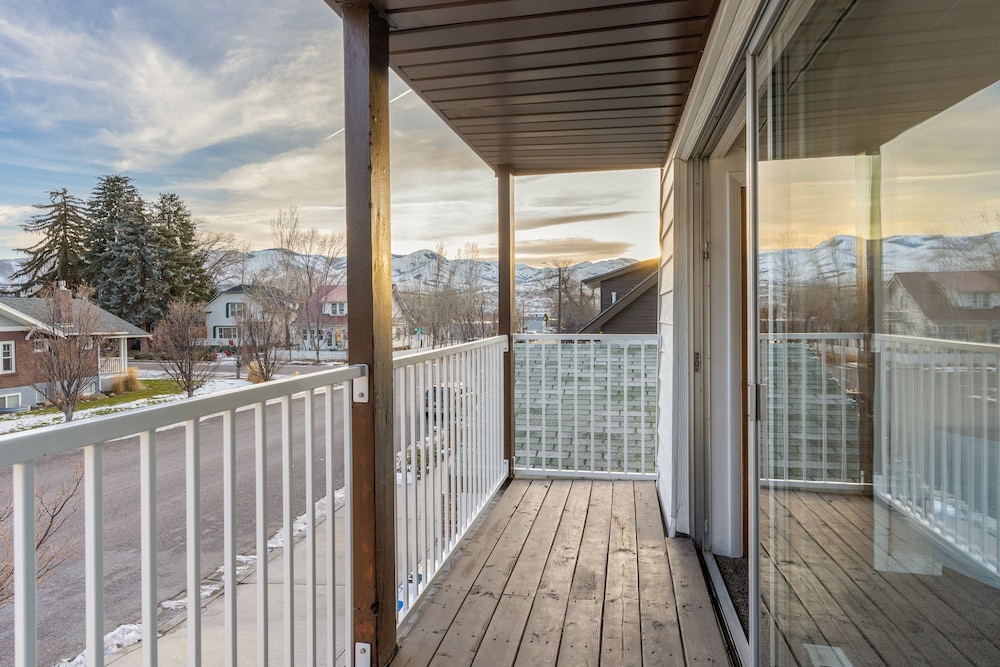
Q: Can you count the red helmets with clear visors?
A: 0